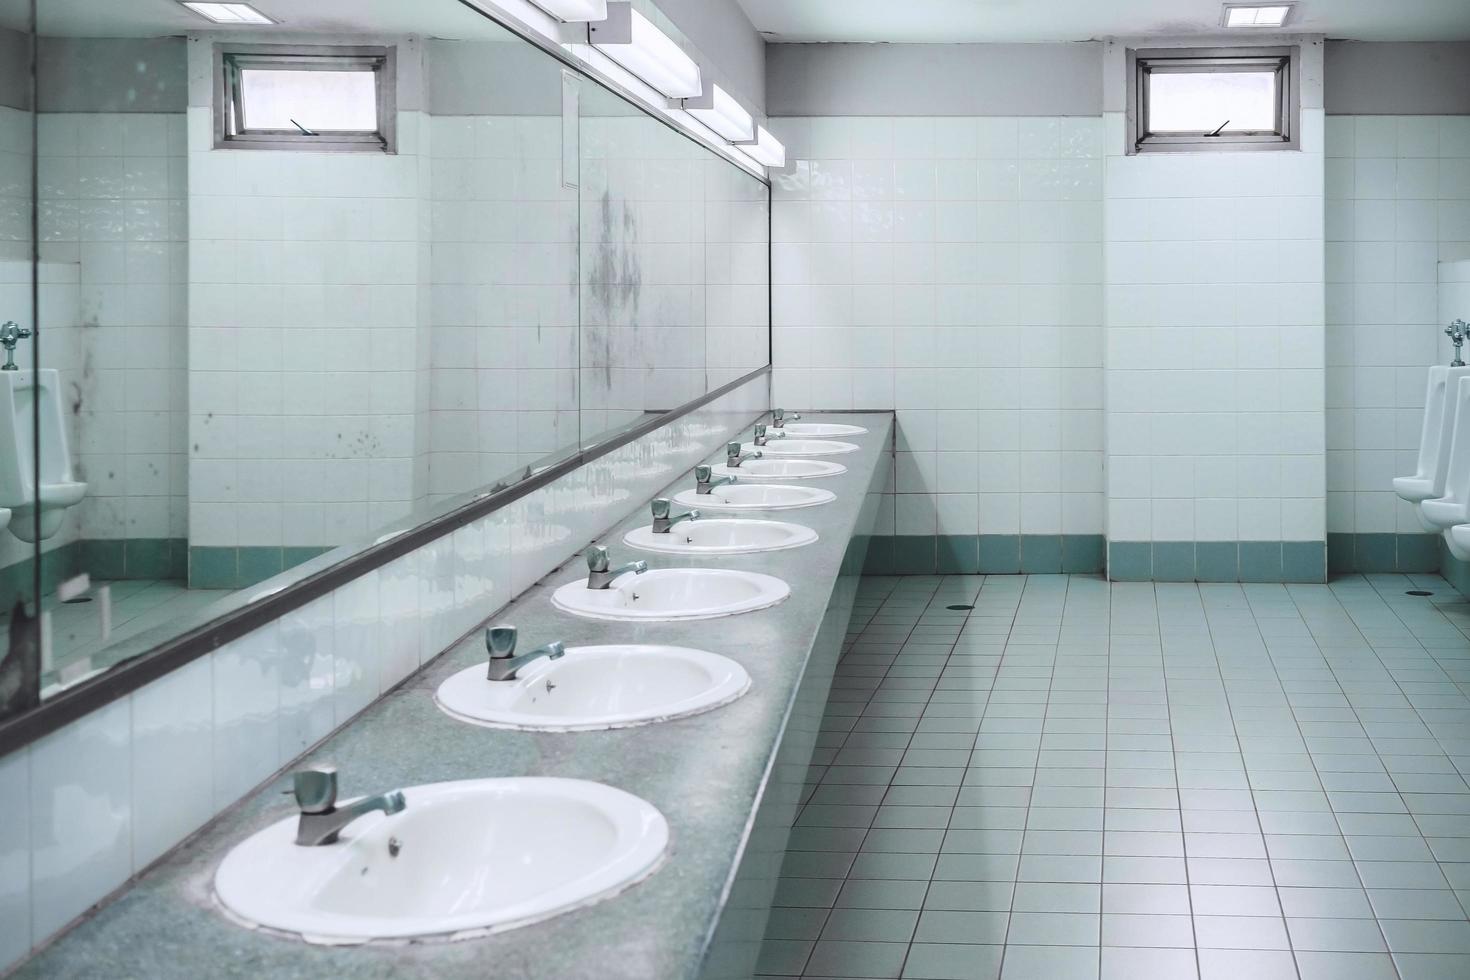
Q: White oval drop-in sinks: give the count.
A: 8